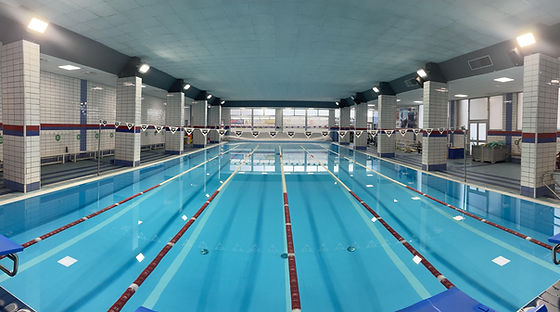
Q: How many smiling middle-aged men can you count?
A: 0